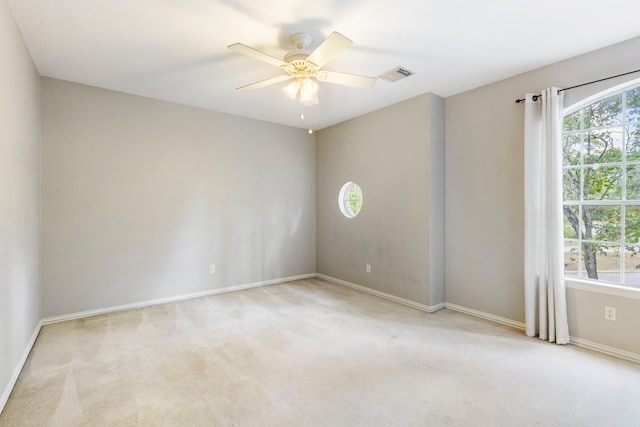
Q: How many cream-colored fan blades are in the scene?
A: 4